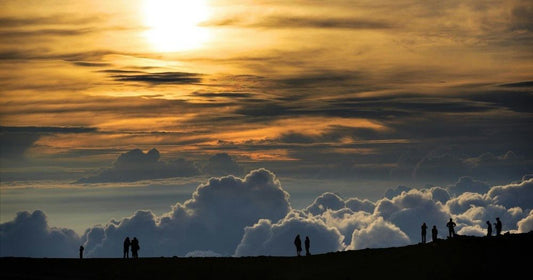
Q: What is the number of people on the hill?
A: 10